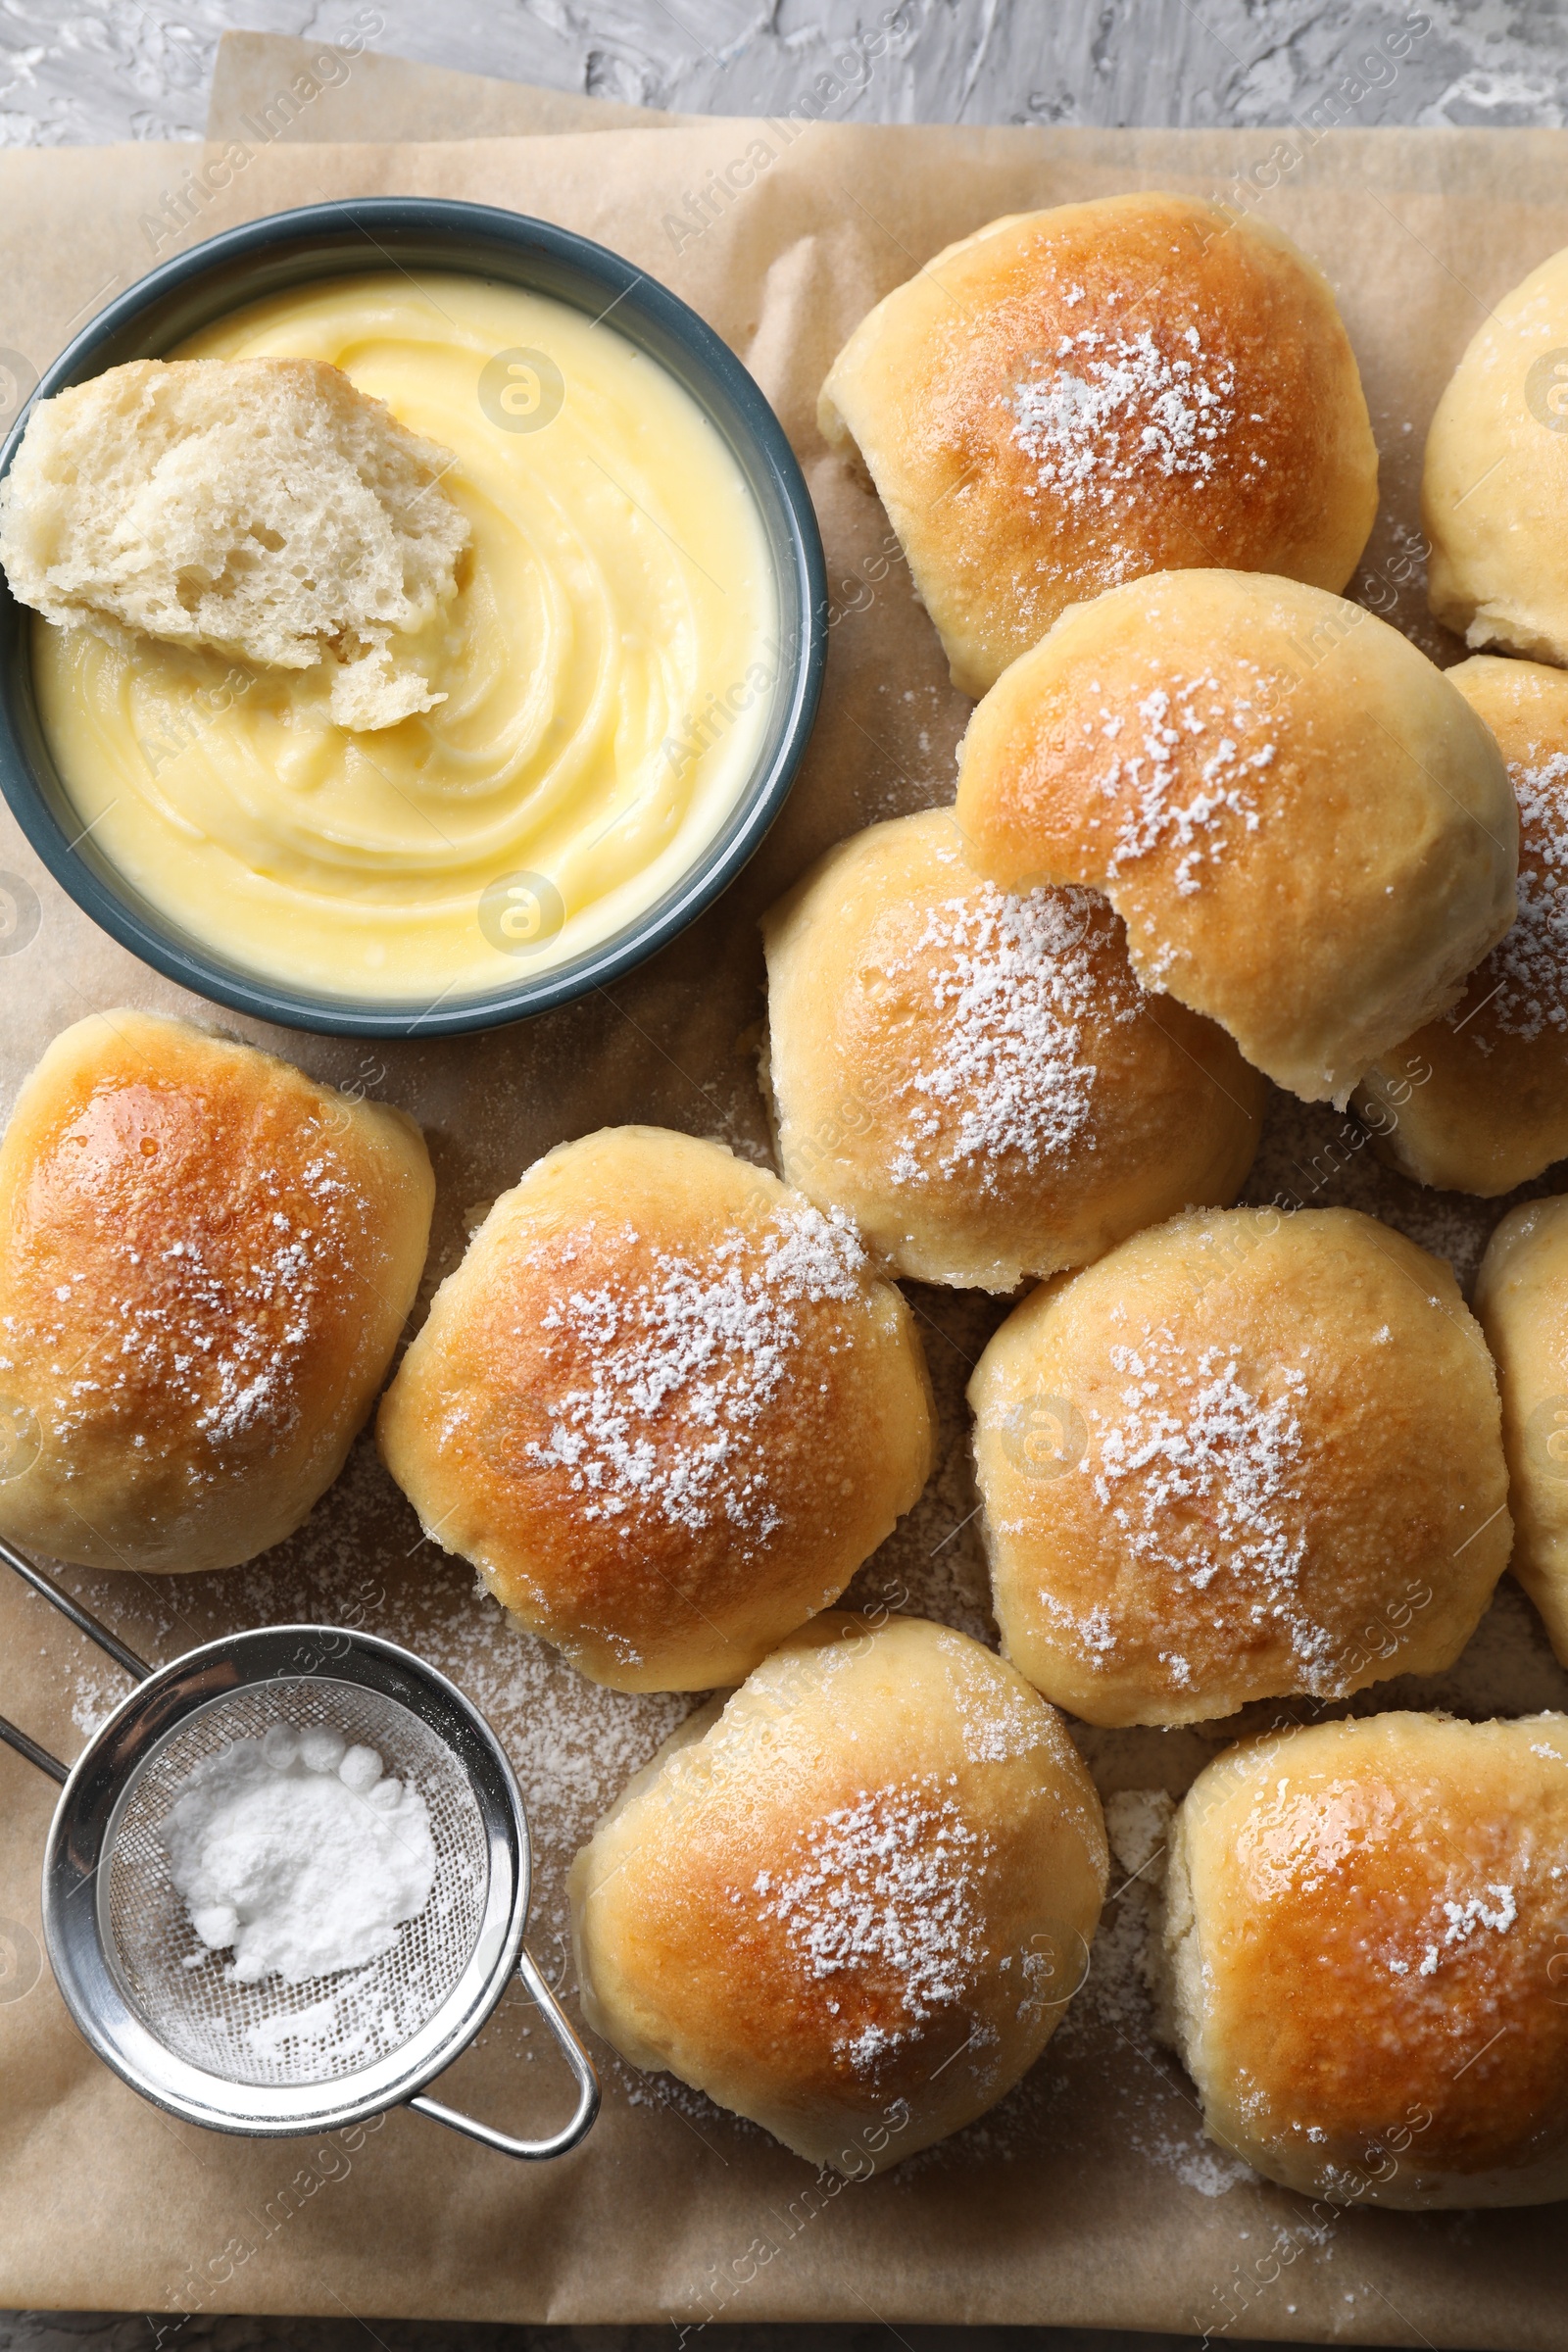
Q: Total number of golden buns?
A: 11